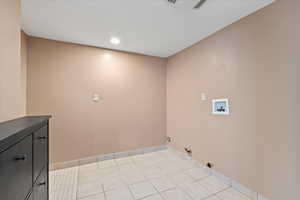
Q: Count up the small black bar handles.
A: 3